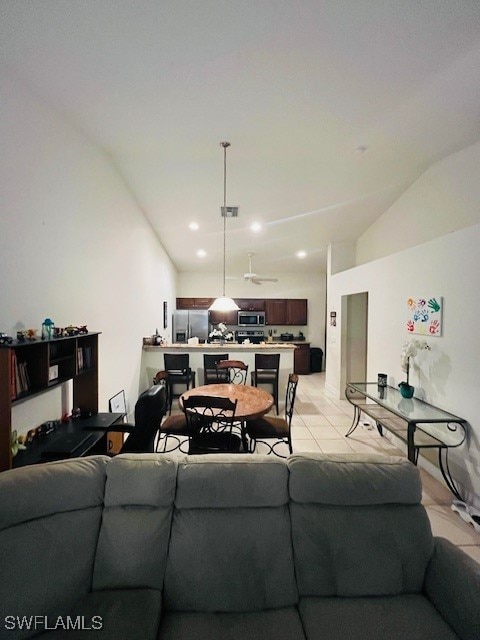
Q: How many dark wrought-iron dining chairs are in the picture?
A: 4